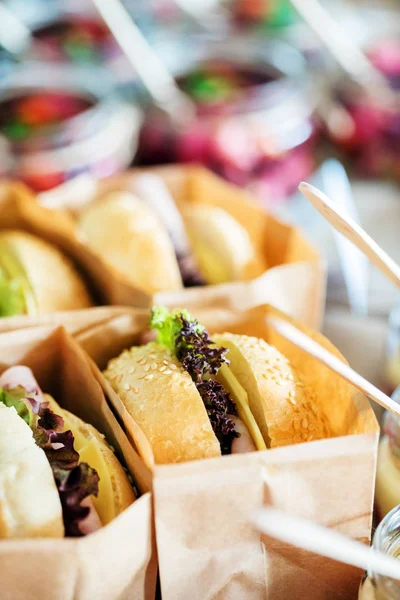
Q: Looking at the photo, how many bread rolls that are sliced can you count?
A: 4